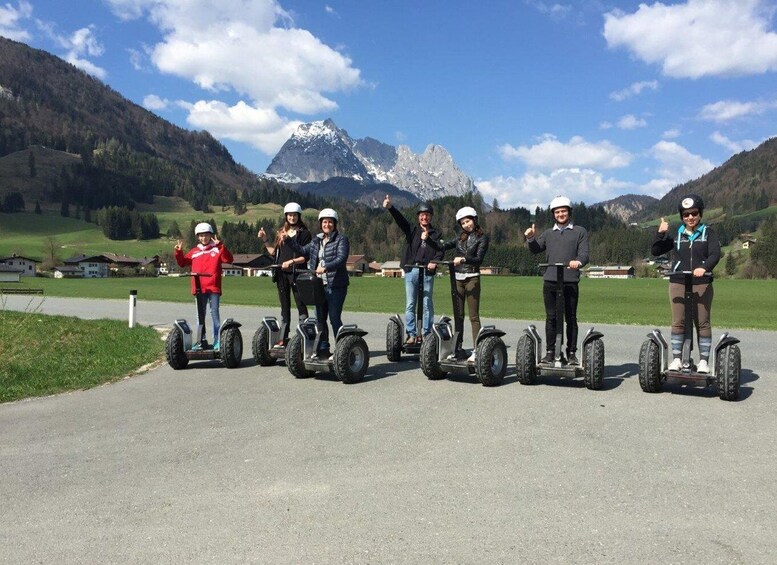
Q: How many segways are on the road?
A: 7